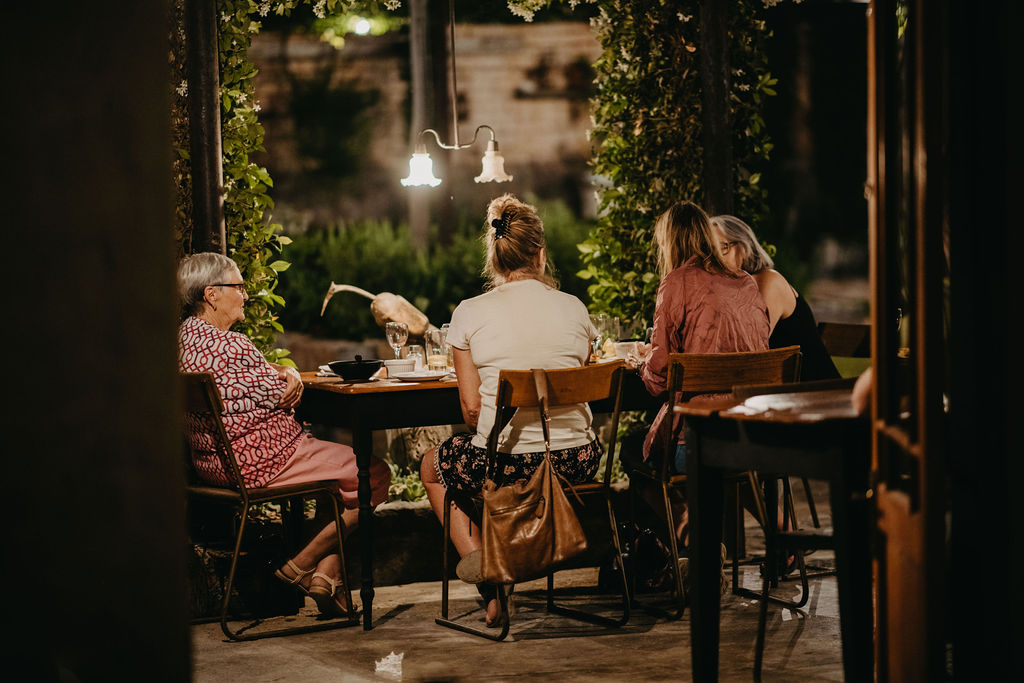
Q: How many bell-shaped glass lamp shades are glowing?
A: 1